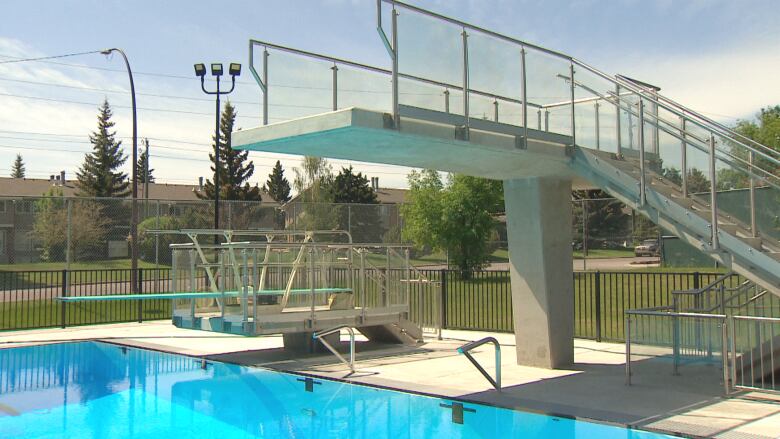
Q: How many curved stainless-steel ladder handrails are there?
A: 2